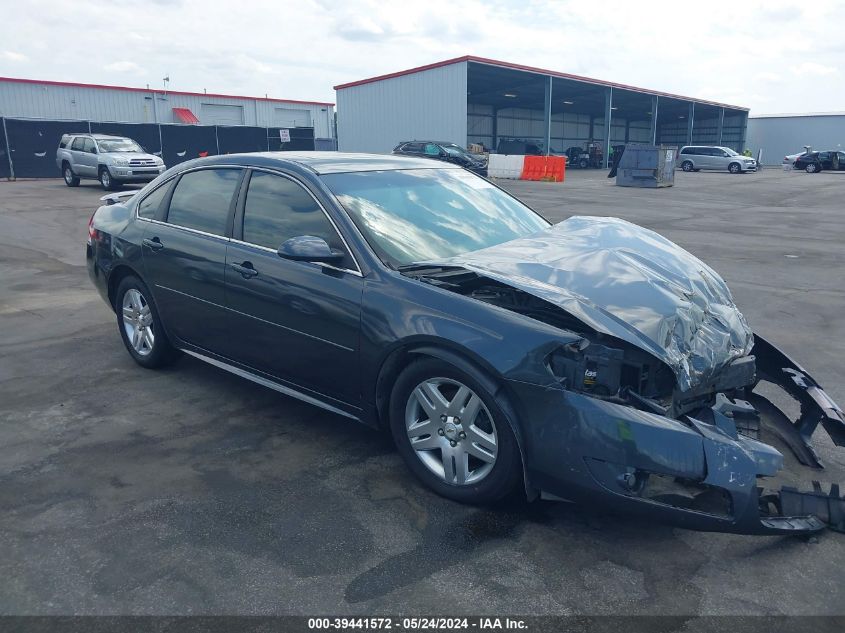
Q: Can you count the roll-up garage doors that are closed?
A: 2